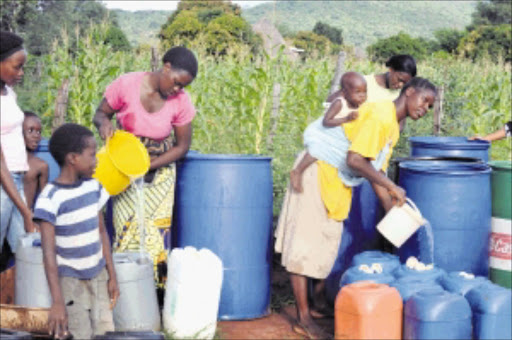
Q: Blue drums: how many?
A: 5